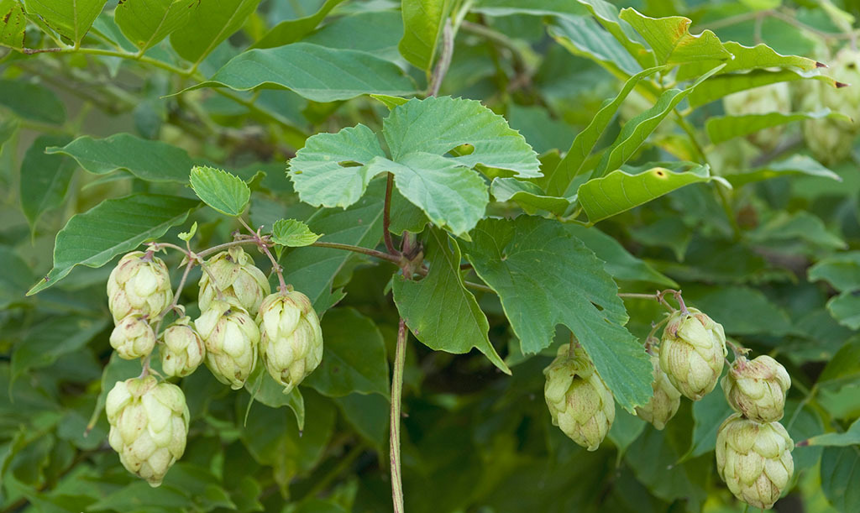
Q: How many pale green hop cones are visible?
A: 12